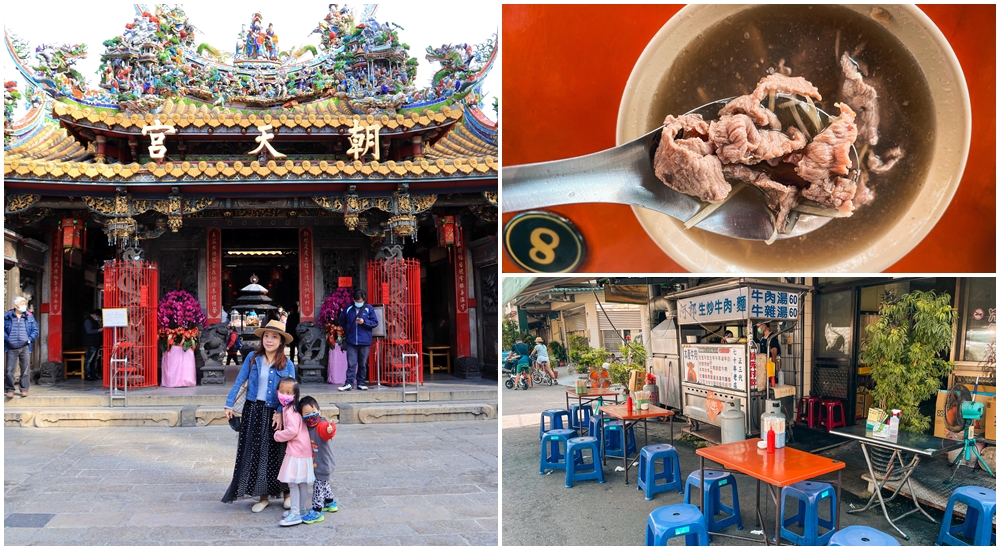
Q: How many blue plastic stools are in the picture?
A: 12